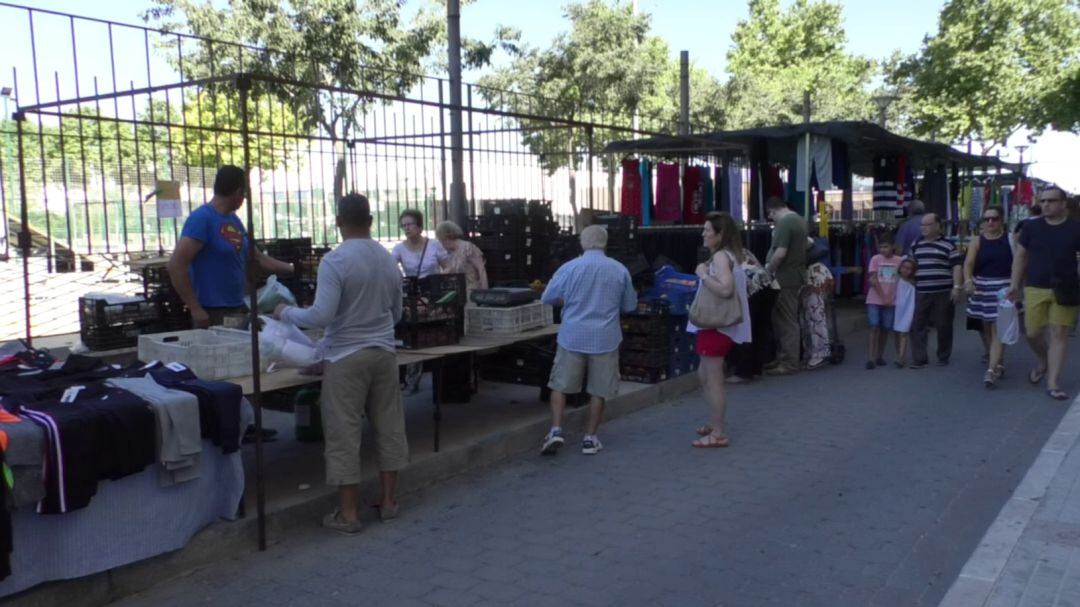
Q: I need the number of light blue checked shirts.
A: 1